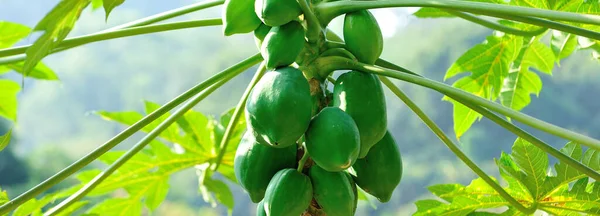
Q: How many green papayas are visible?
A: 13